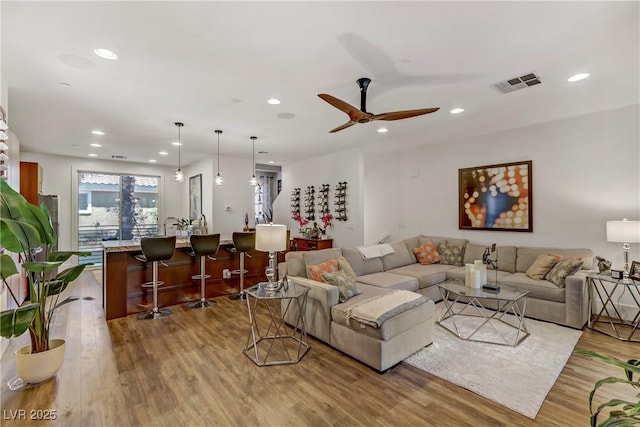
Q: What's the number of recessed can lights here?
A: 12